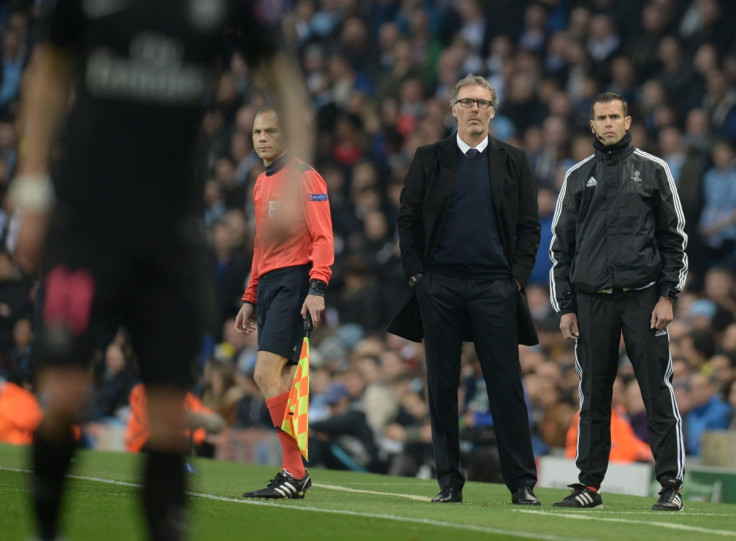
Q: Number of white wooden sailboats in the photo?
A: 0